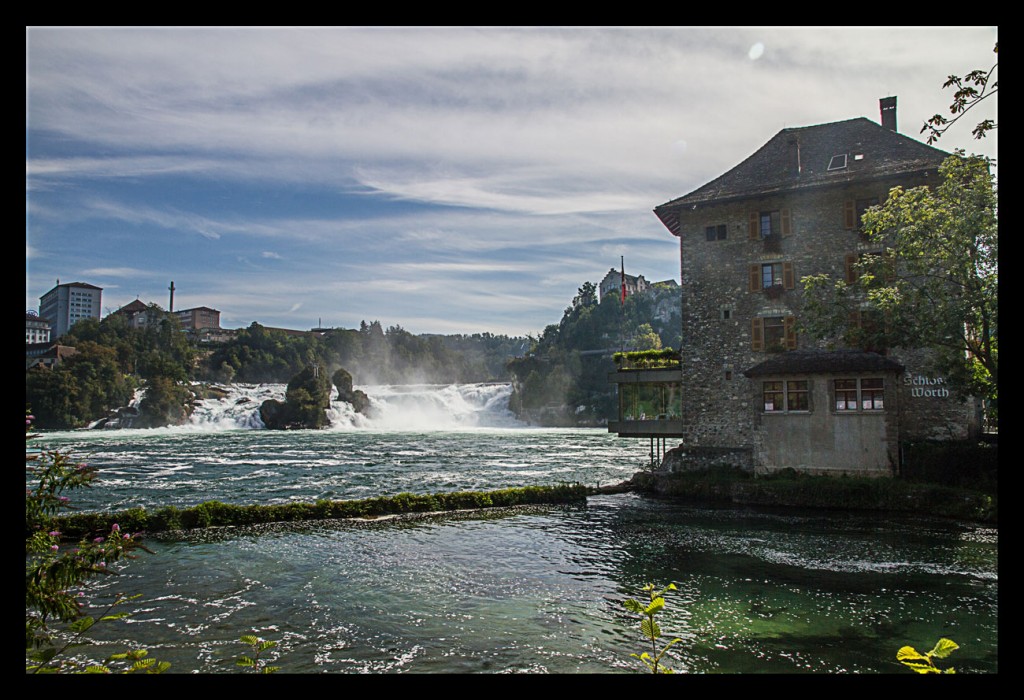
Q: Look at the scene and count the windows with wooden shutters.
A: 6